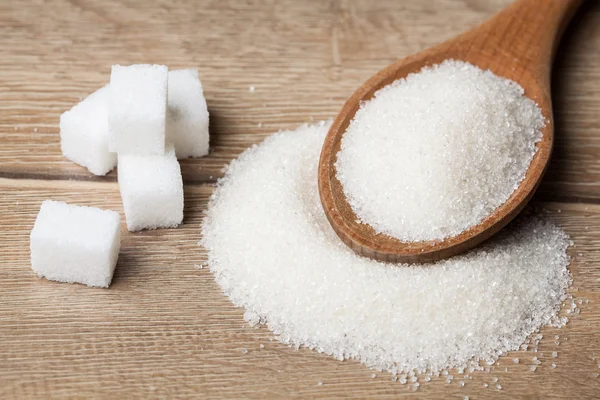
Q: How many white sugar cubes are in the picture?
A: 5